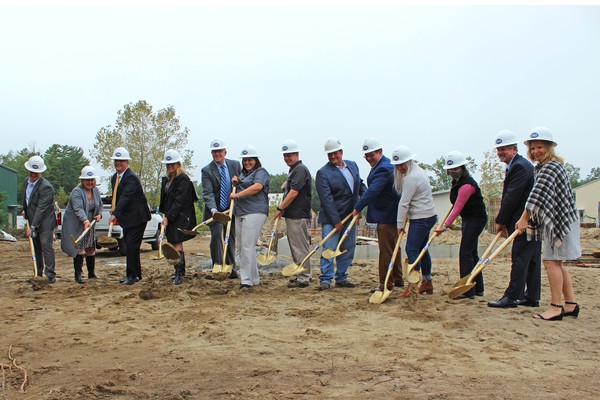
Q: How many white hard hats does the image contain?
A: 13